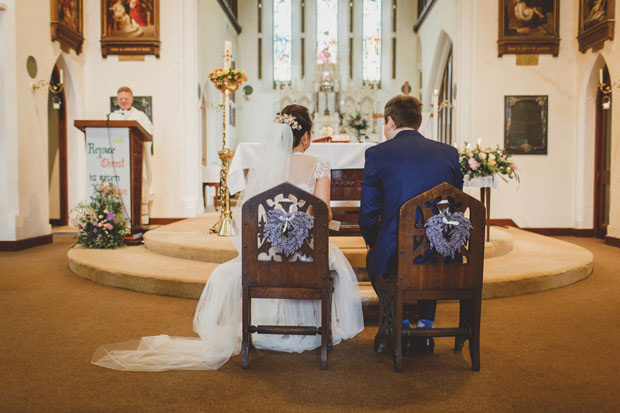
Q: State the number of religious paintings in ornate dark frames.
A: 4